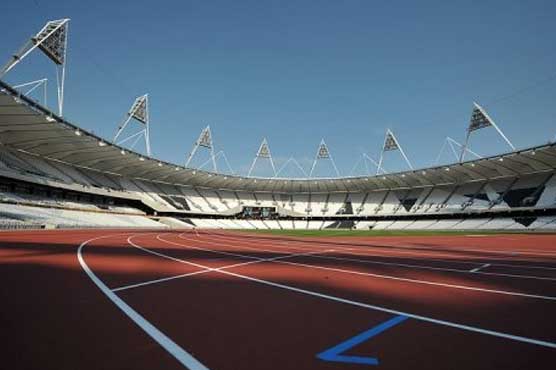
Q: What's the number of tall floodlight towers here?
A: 7